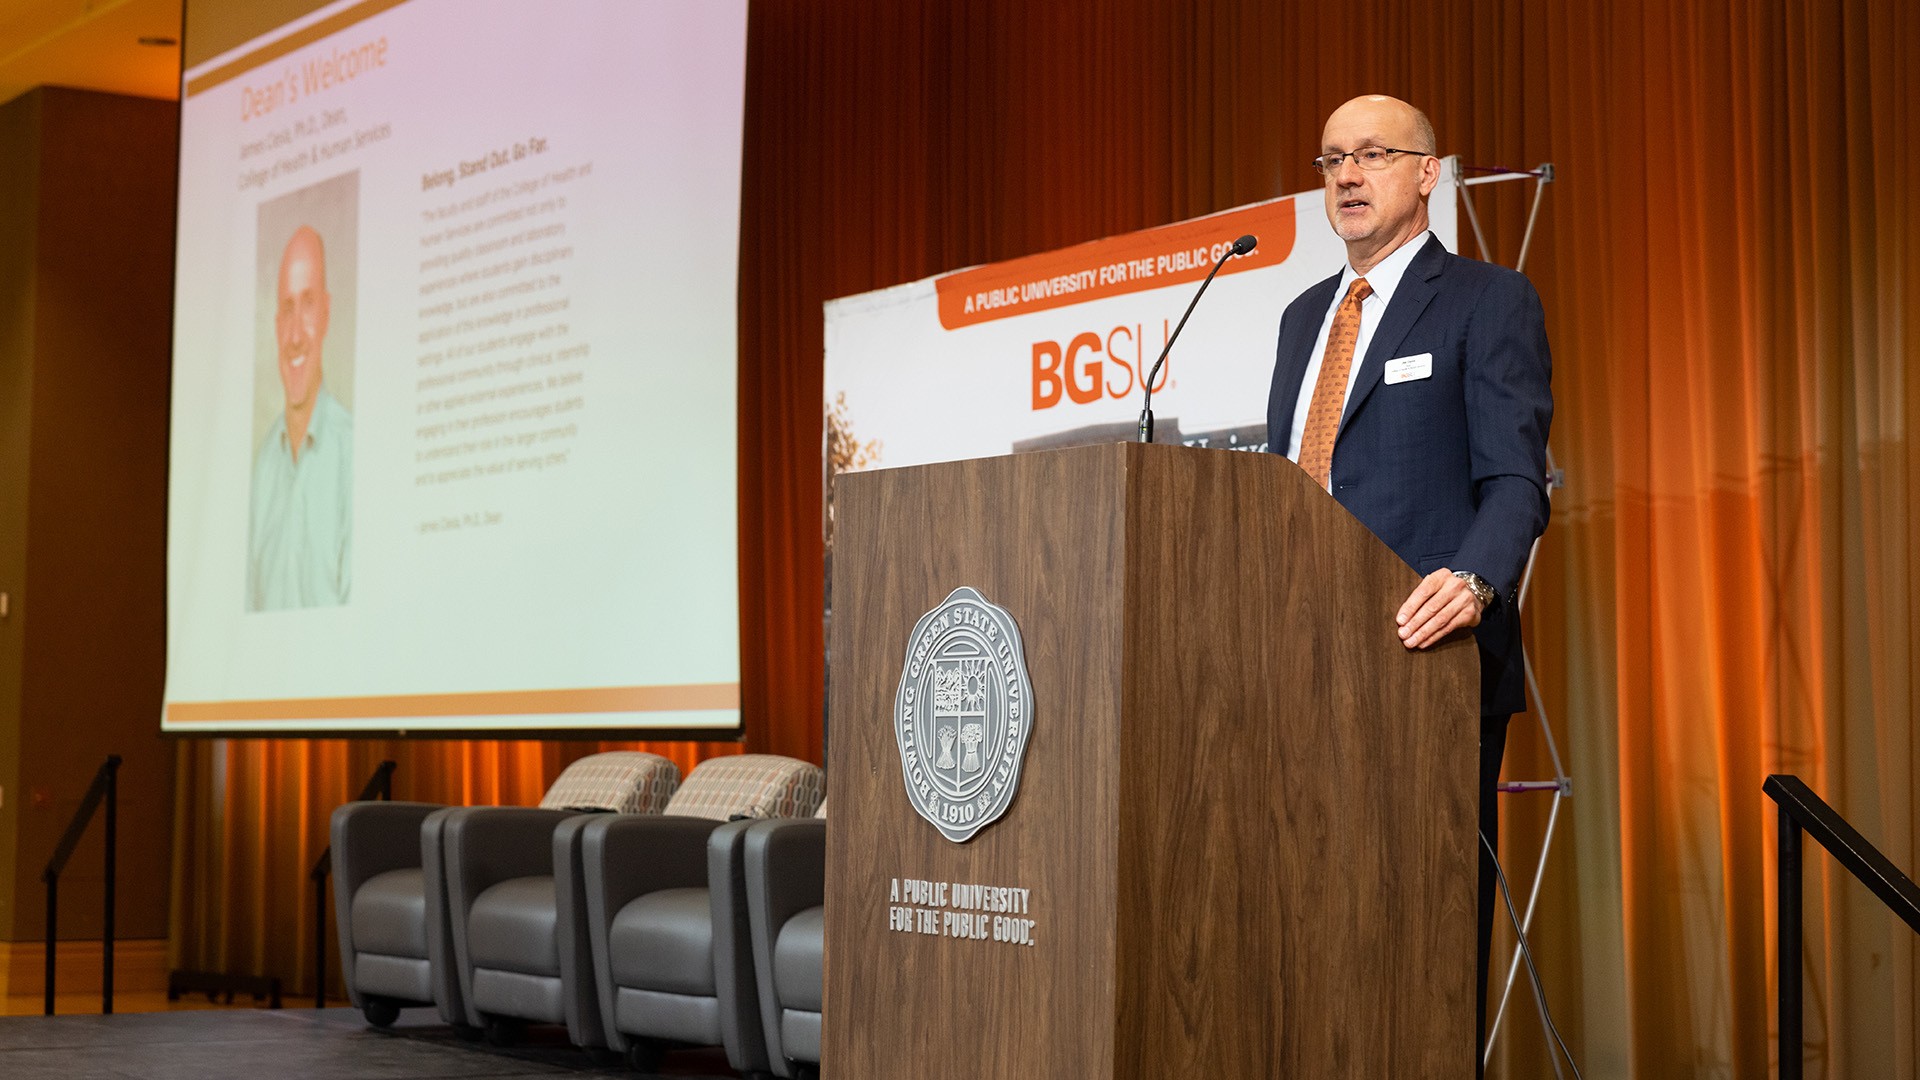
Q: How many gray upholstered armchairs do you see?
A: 4